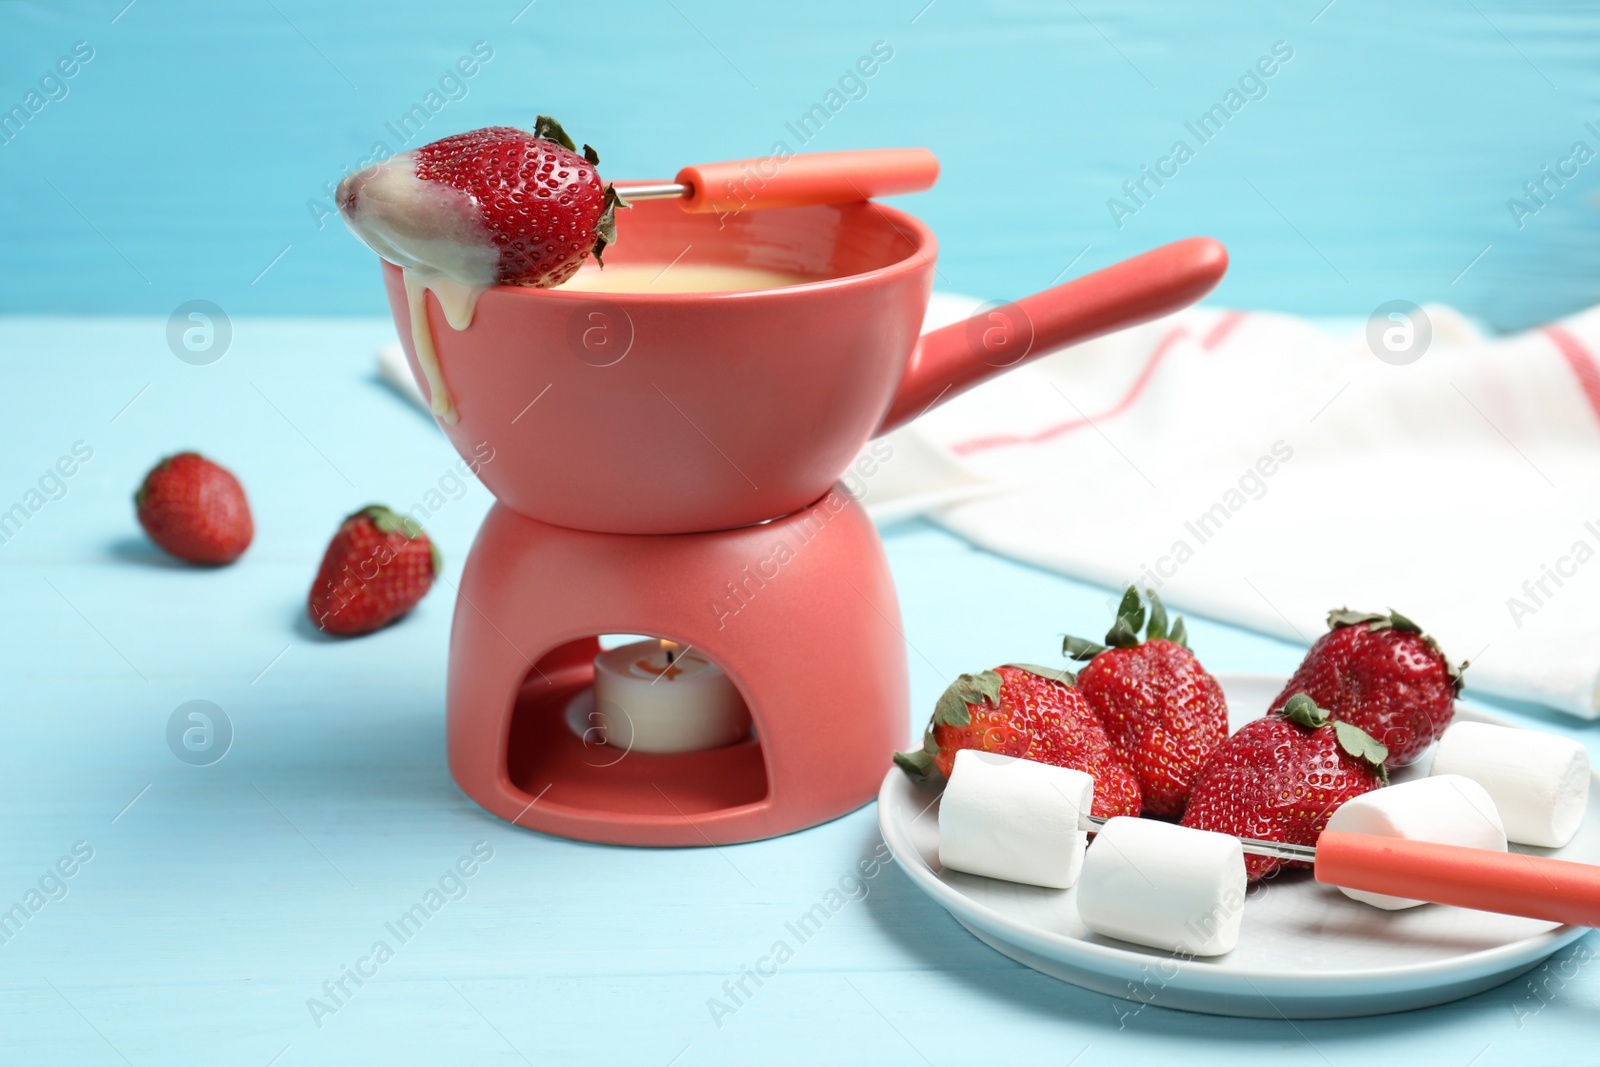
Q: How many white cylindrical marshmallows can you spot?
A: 4